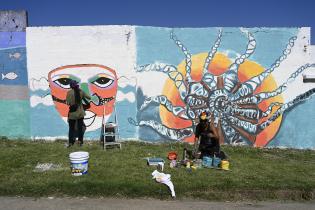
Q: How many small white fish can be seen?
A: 2